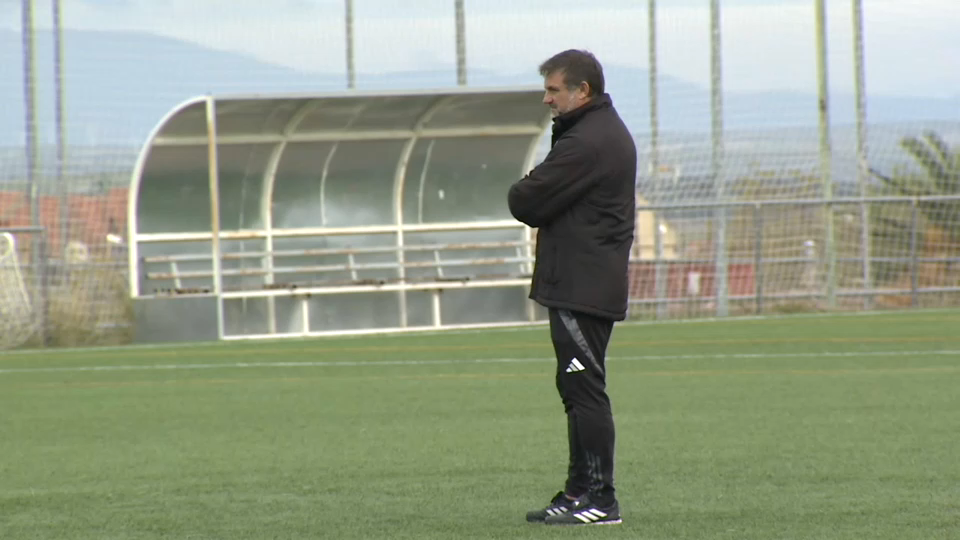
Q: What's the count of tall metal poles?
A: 8